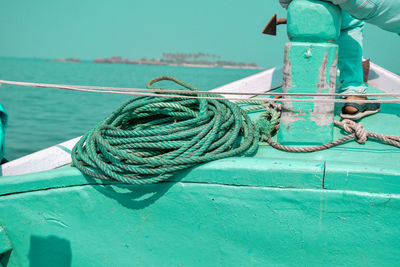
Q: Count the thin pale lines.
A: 2